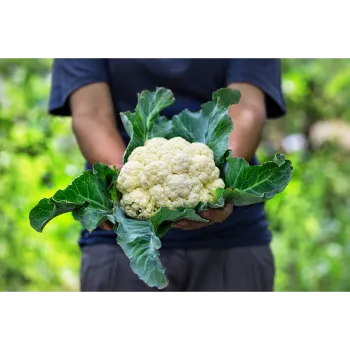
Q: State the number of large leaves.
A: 5